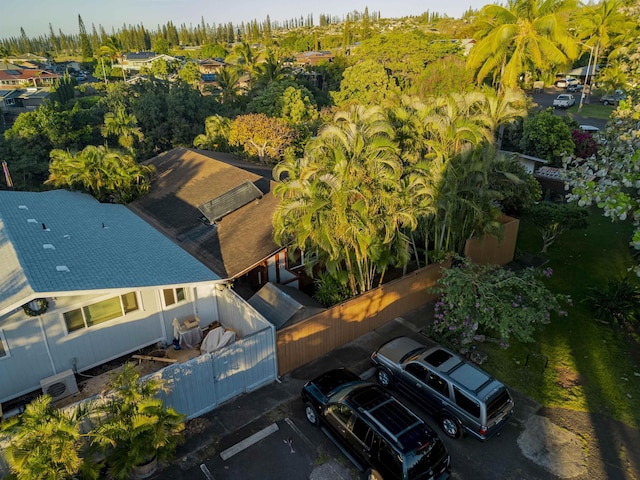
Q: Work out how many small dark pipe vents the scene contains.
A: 2